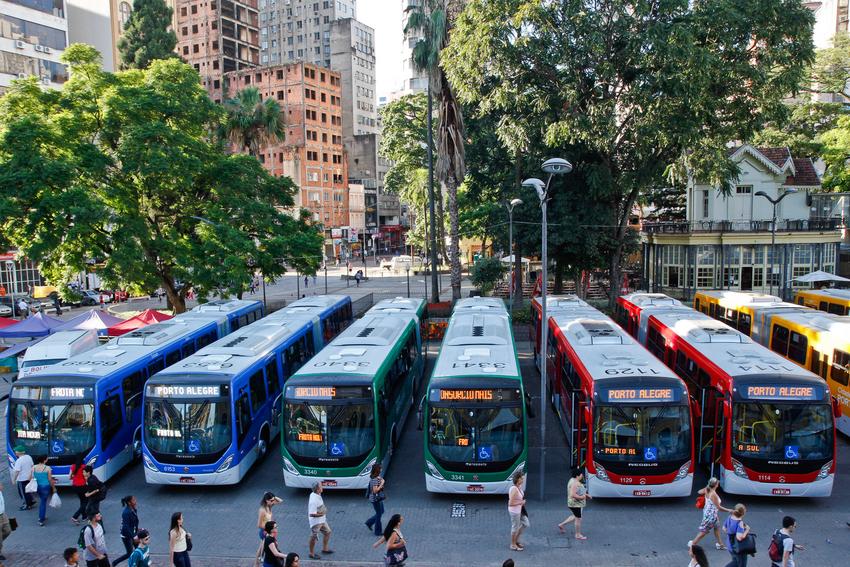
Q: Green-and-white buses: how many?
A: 2